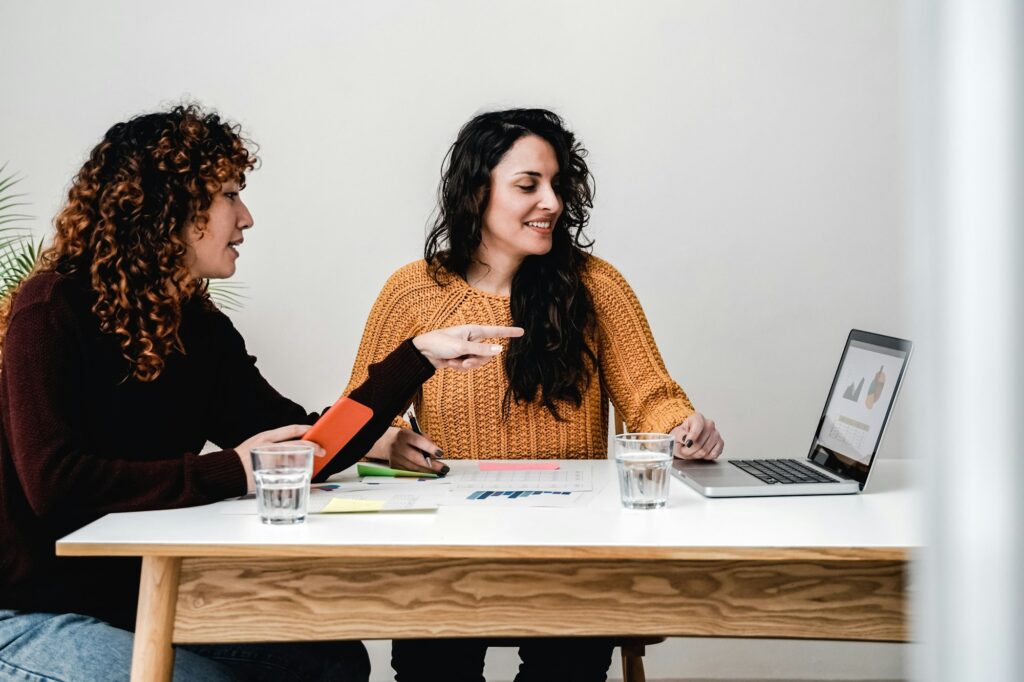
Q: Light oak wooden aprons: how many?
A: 1